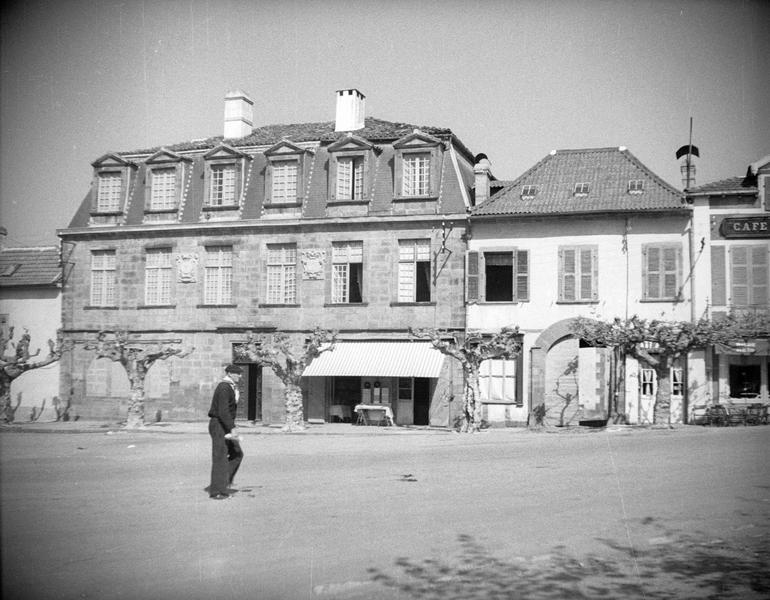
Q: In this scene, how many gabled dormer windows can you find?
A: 6